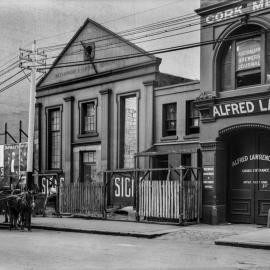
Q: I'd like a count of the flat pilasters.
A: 4